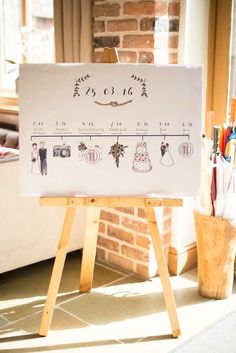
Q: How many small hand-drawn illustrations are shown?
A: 7